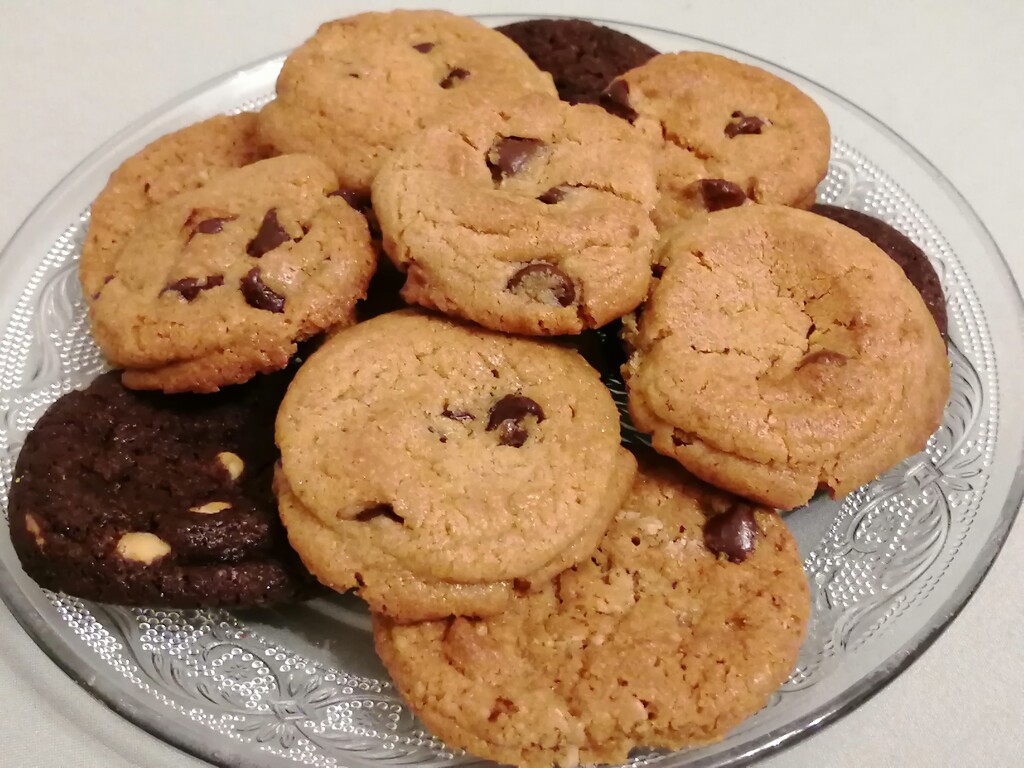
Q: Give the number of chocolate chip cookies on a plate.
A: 8